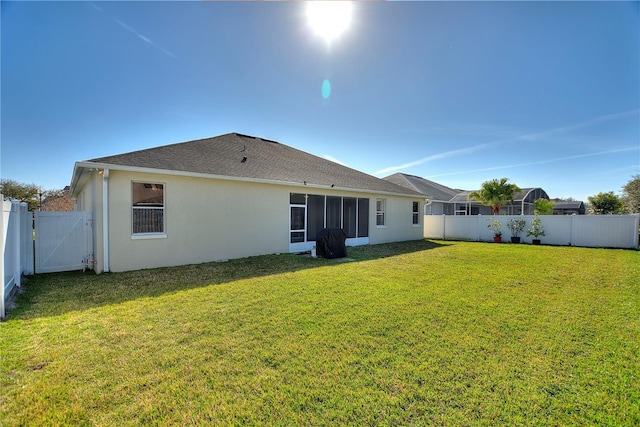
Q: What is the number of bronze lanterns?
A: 0